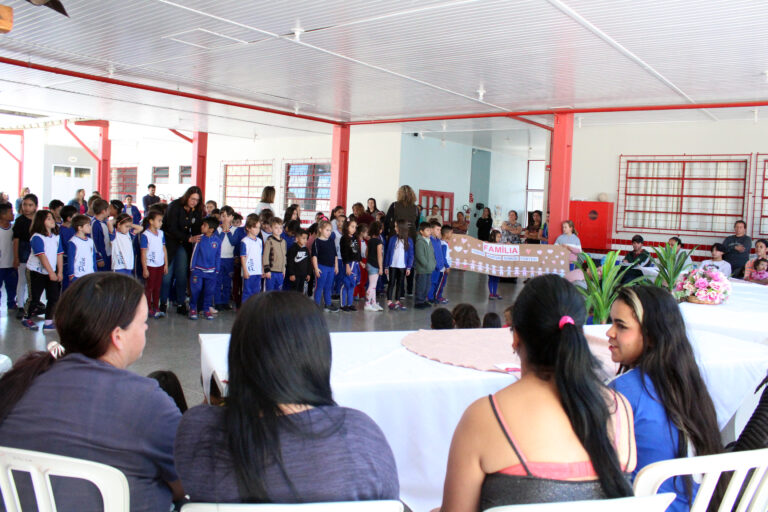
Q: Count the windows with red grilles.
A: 5